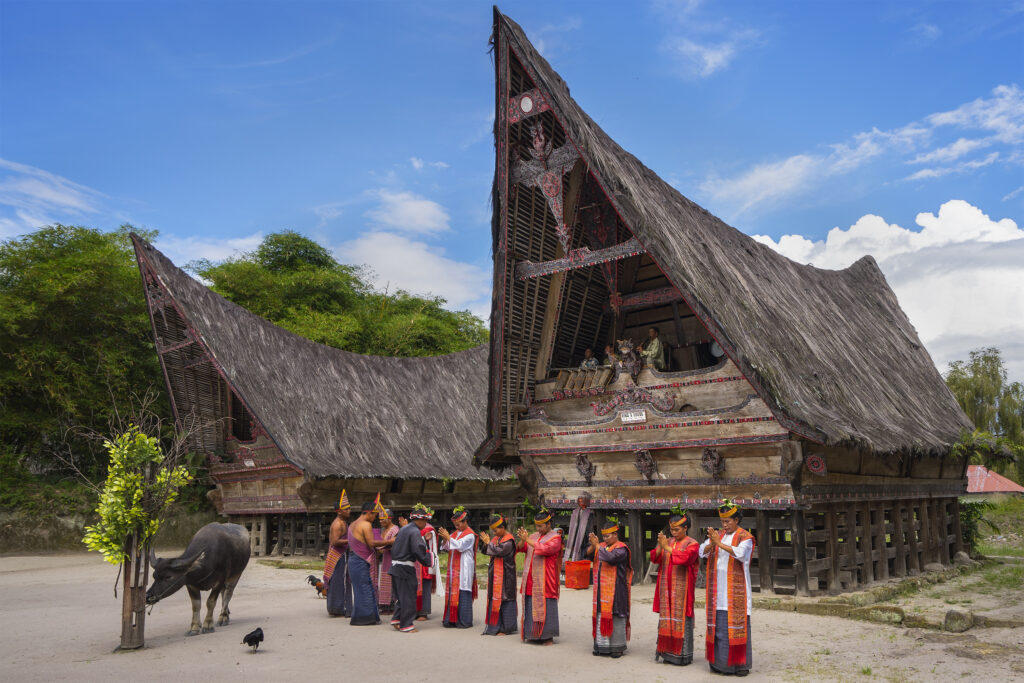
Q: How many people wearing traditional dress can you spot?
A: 11